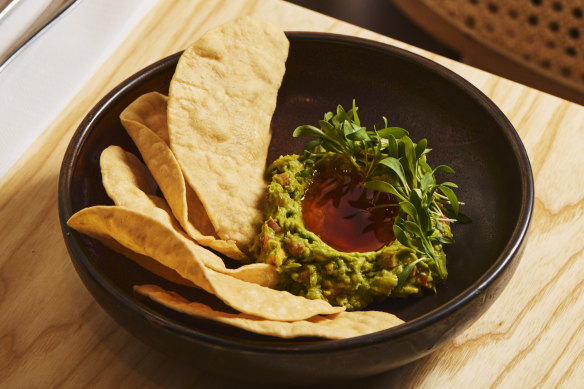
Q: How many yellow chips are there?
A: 5